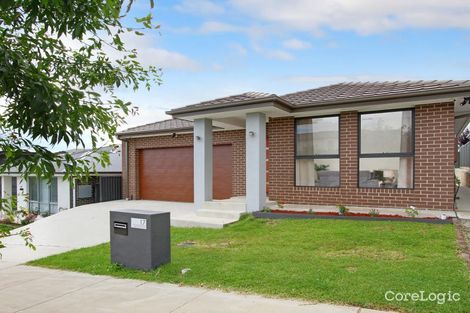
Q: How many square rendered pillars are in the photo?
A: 2